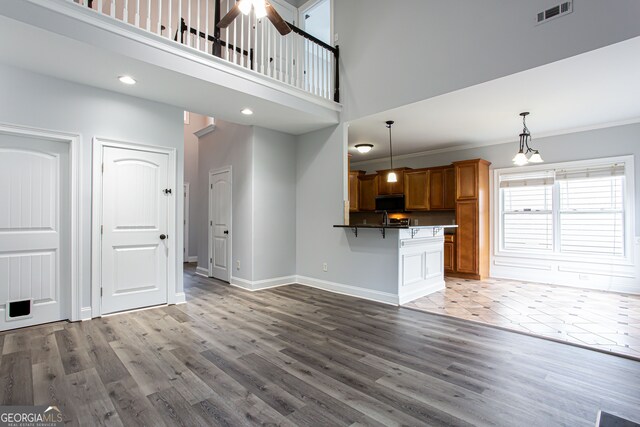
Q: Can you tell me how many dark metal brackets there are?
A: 4